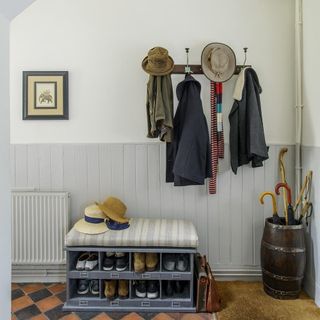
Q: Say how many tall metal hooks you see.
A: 2